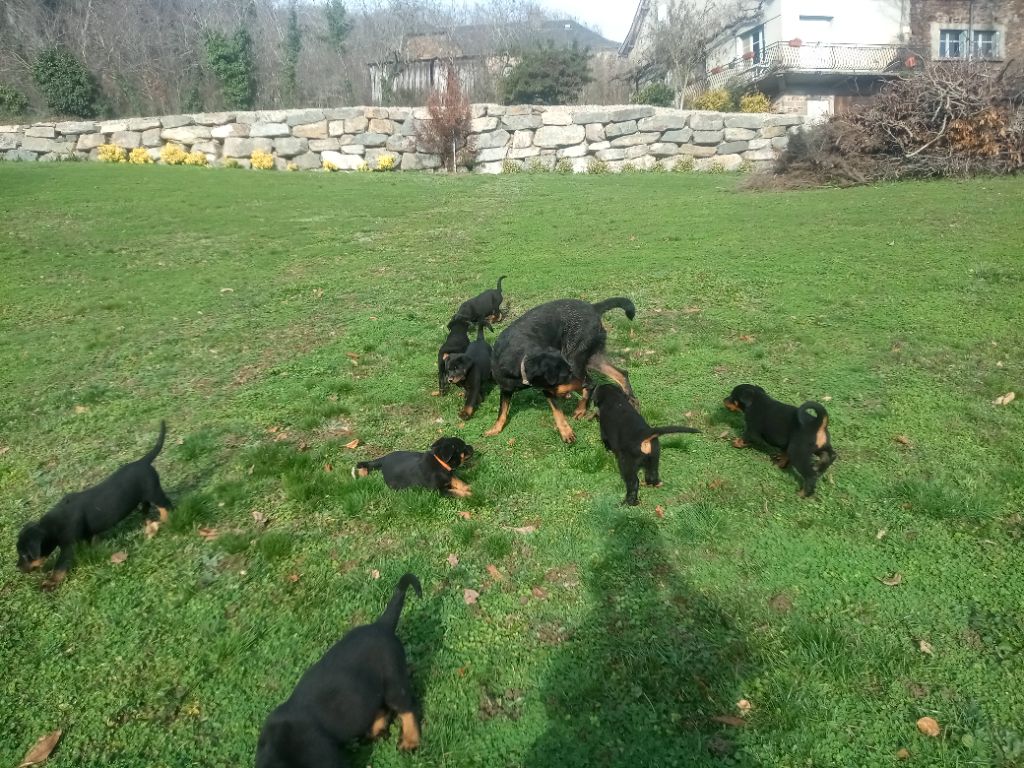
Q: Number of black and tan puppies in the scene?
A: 8